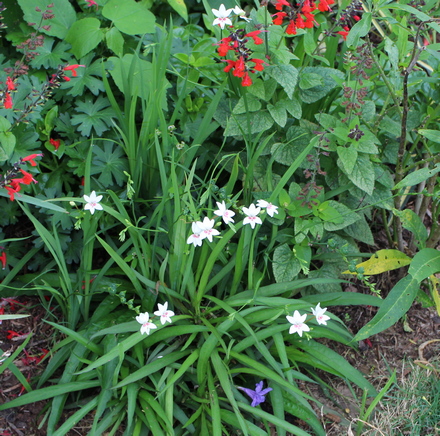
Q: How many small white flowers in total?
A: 12